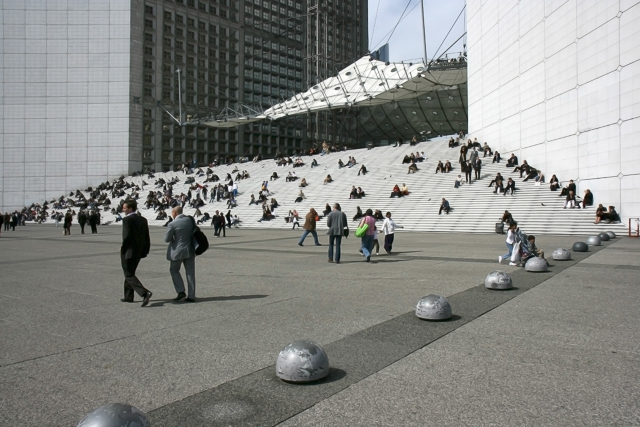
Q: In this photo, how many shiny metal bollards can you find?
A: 10